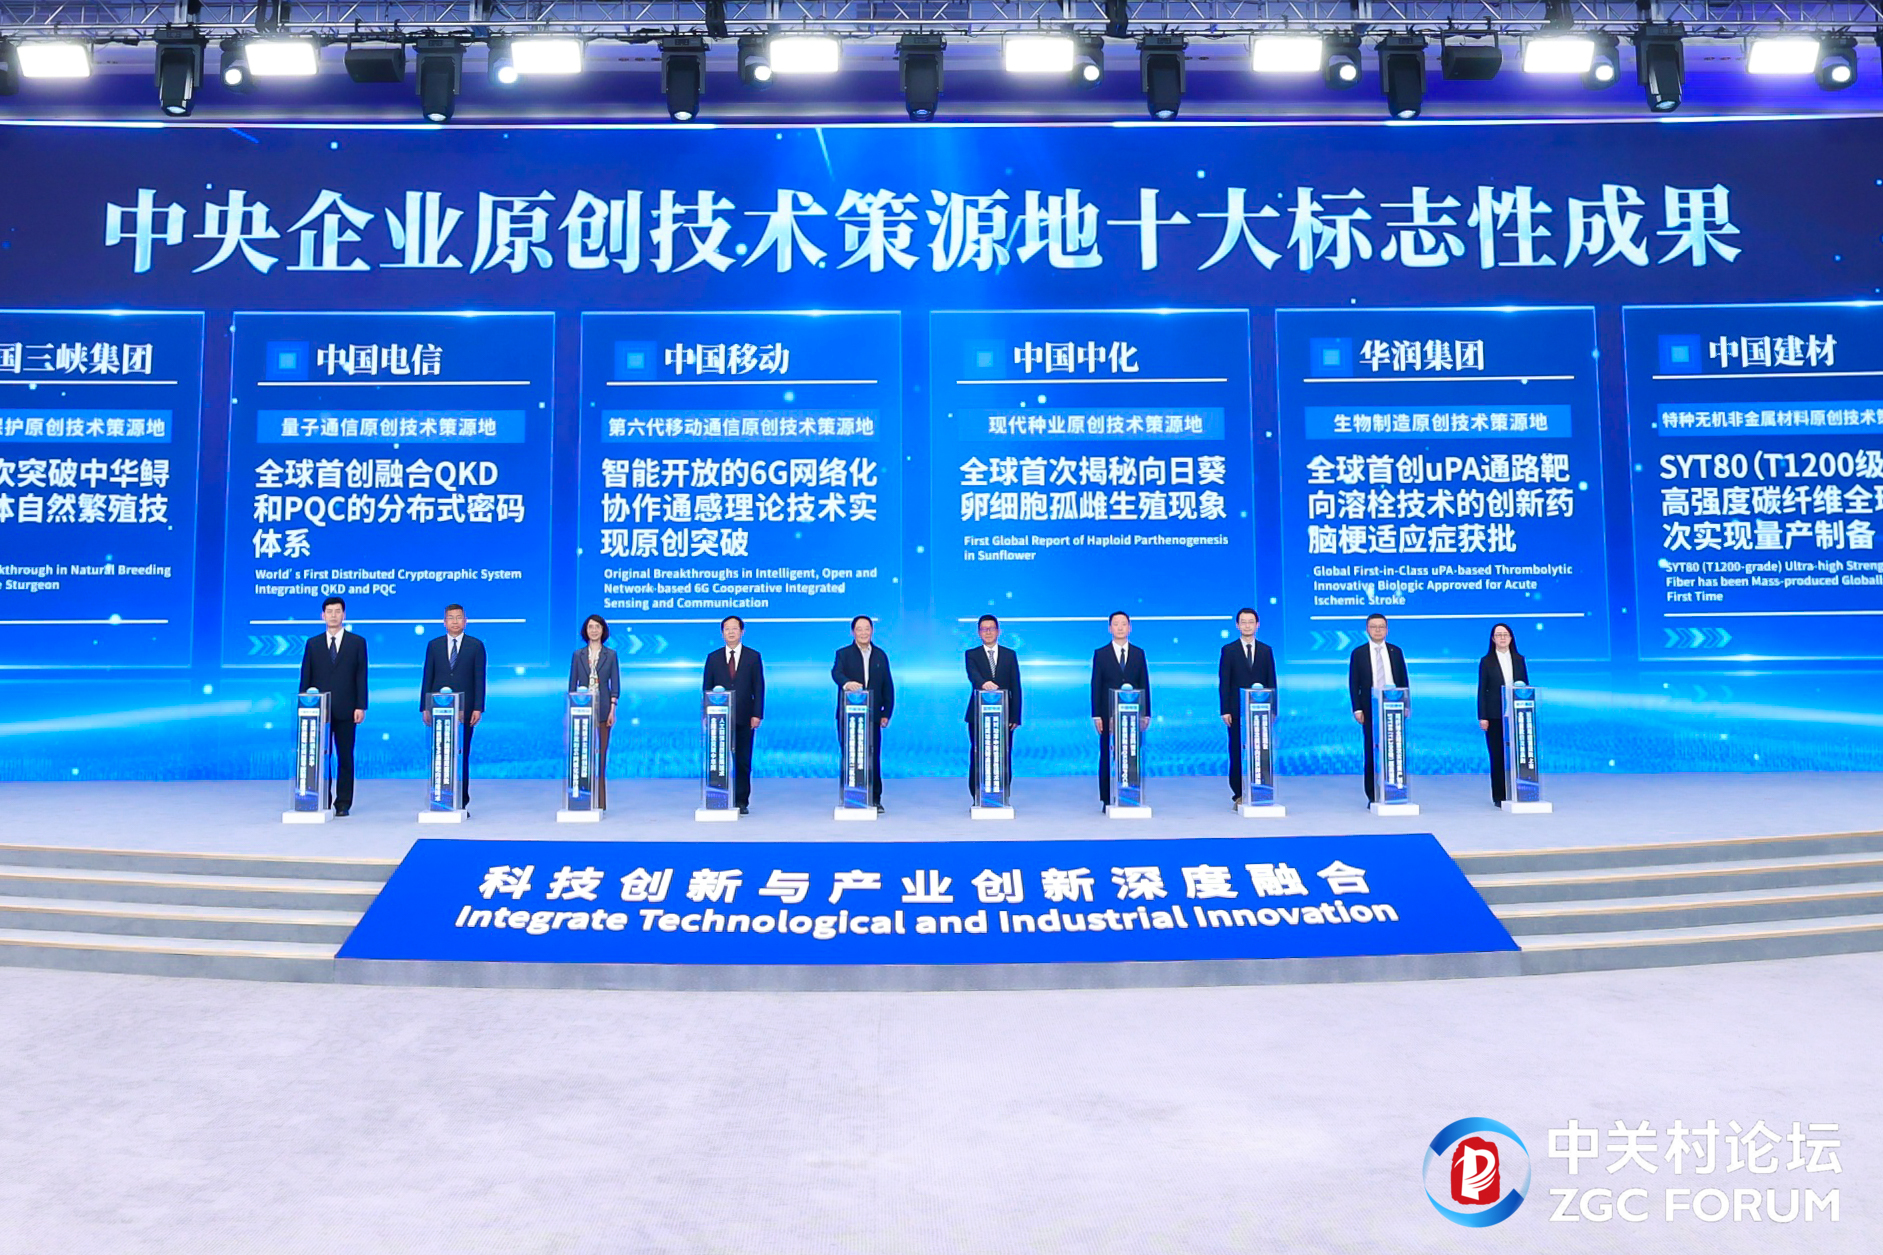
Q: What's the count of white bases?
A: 10